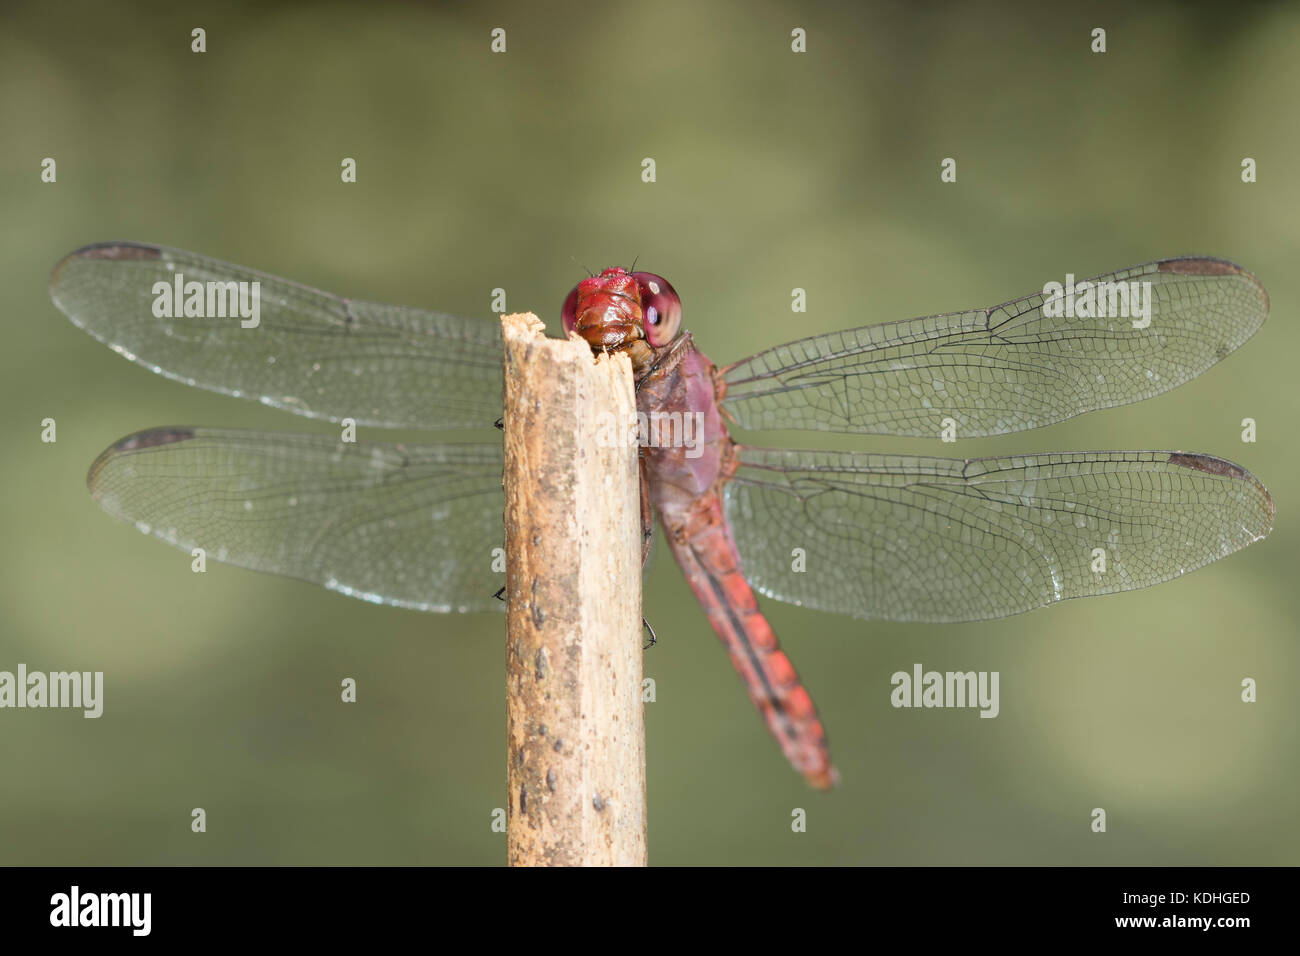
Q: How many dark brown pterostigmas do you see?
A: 4